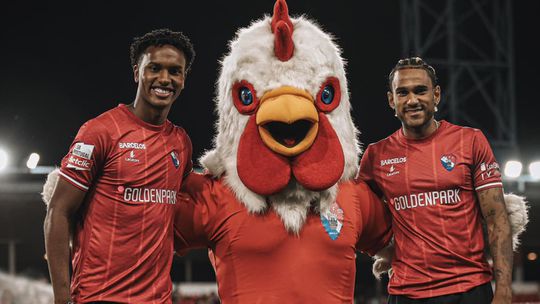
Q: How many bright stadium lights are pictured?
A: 4